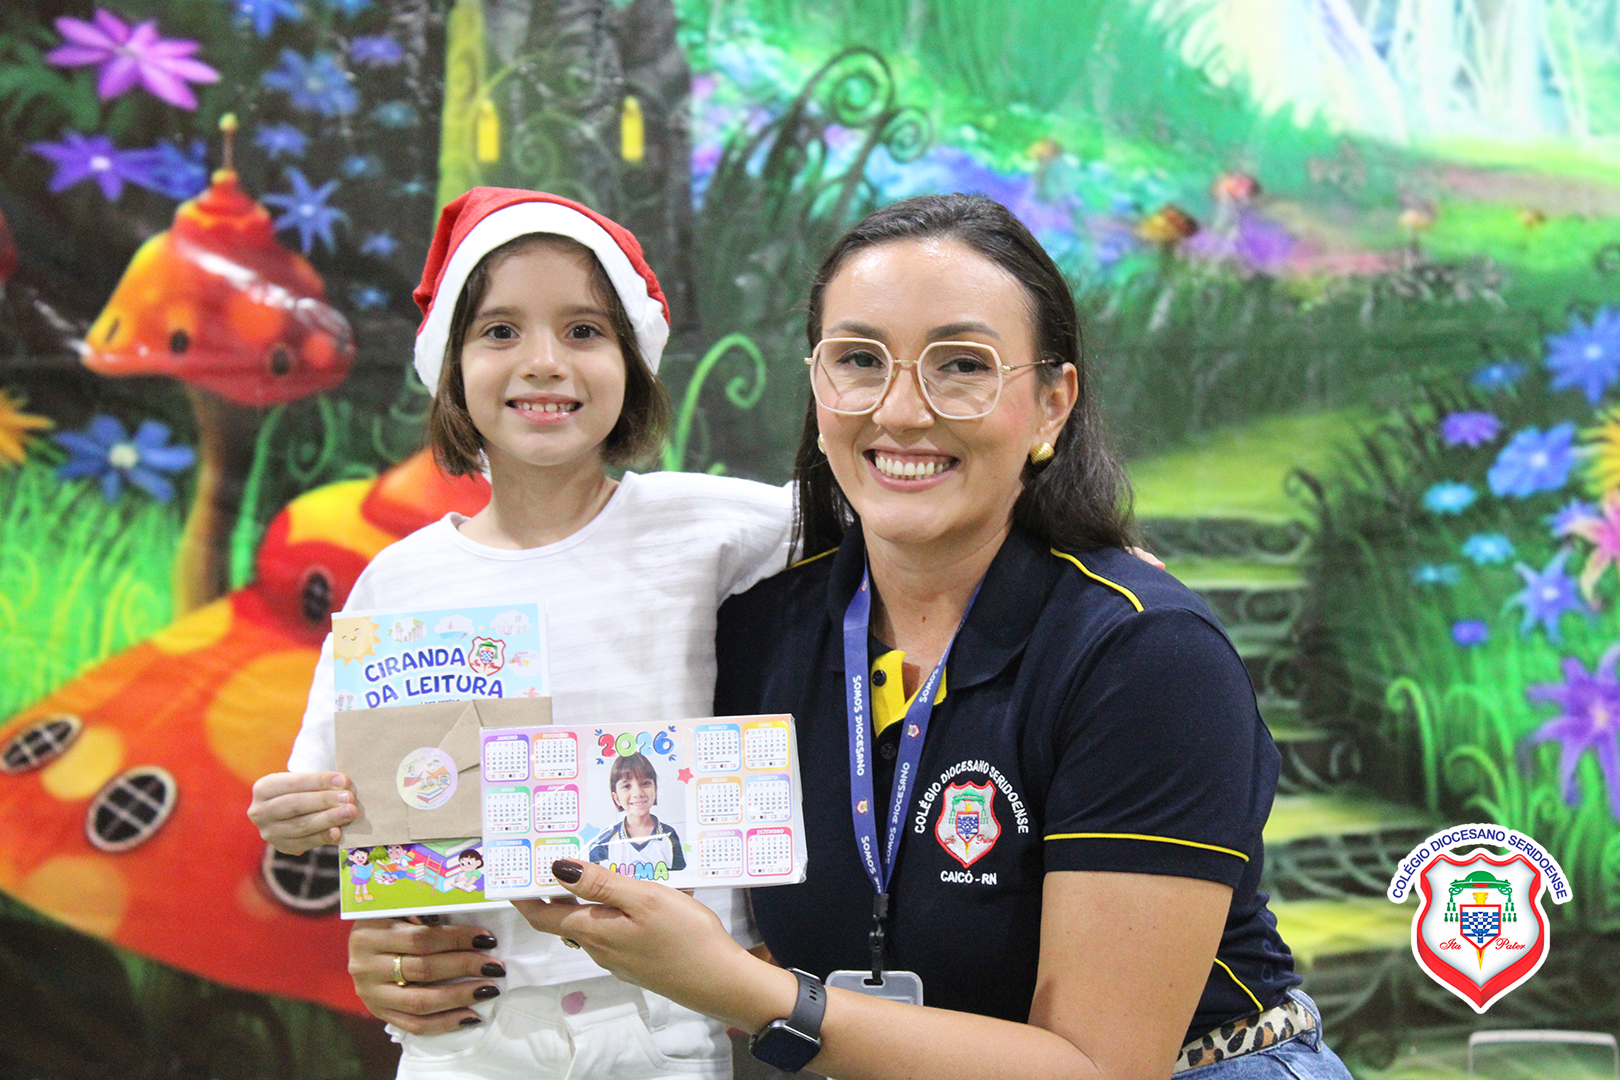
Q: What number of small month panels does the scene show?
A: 12